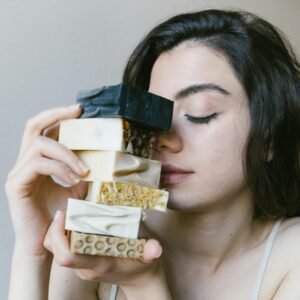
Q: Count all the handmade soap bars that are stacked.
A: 6